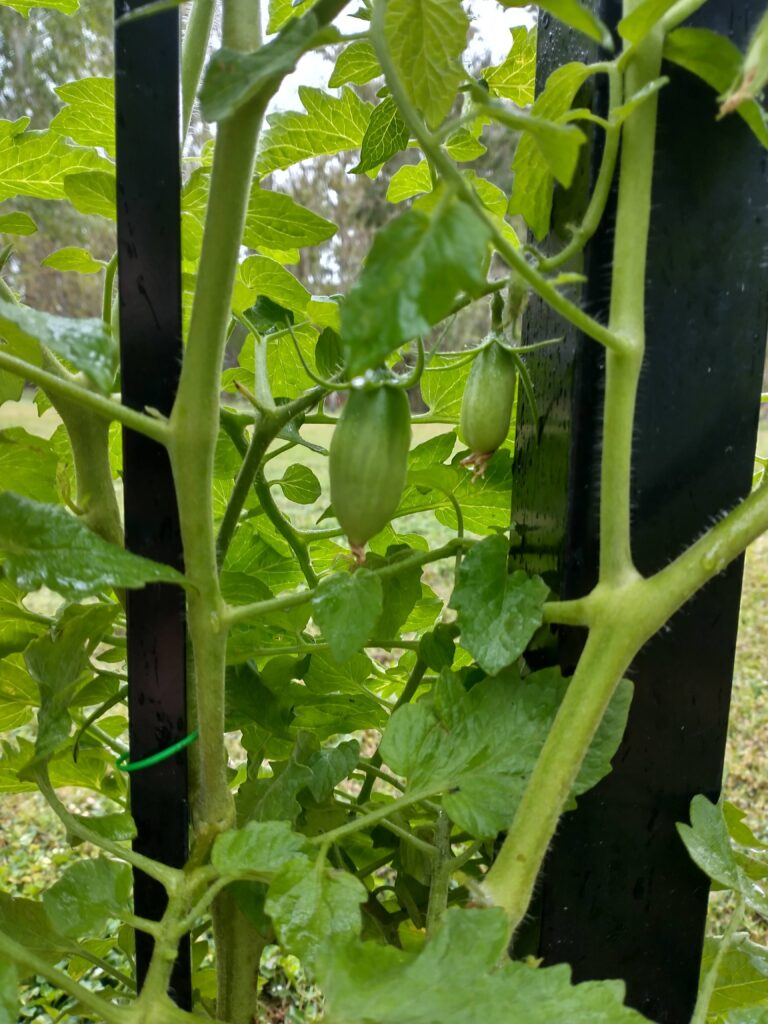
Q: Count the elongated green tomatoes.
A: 2